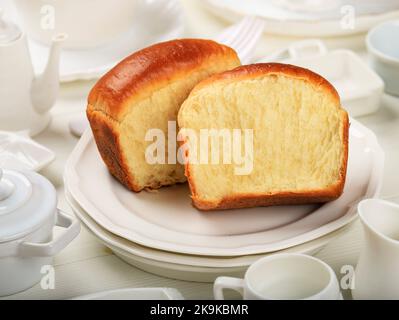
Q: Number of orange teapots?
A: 0